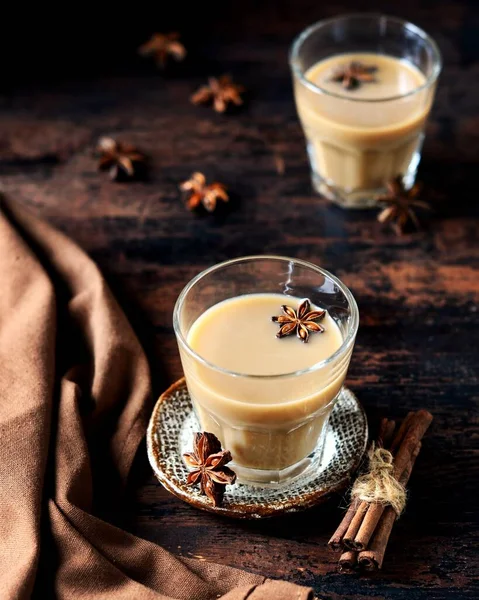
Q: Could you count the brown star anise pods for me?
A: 8